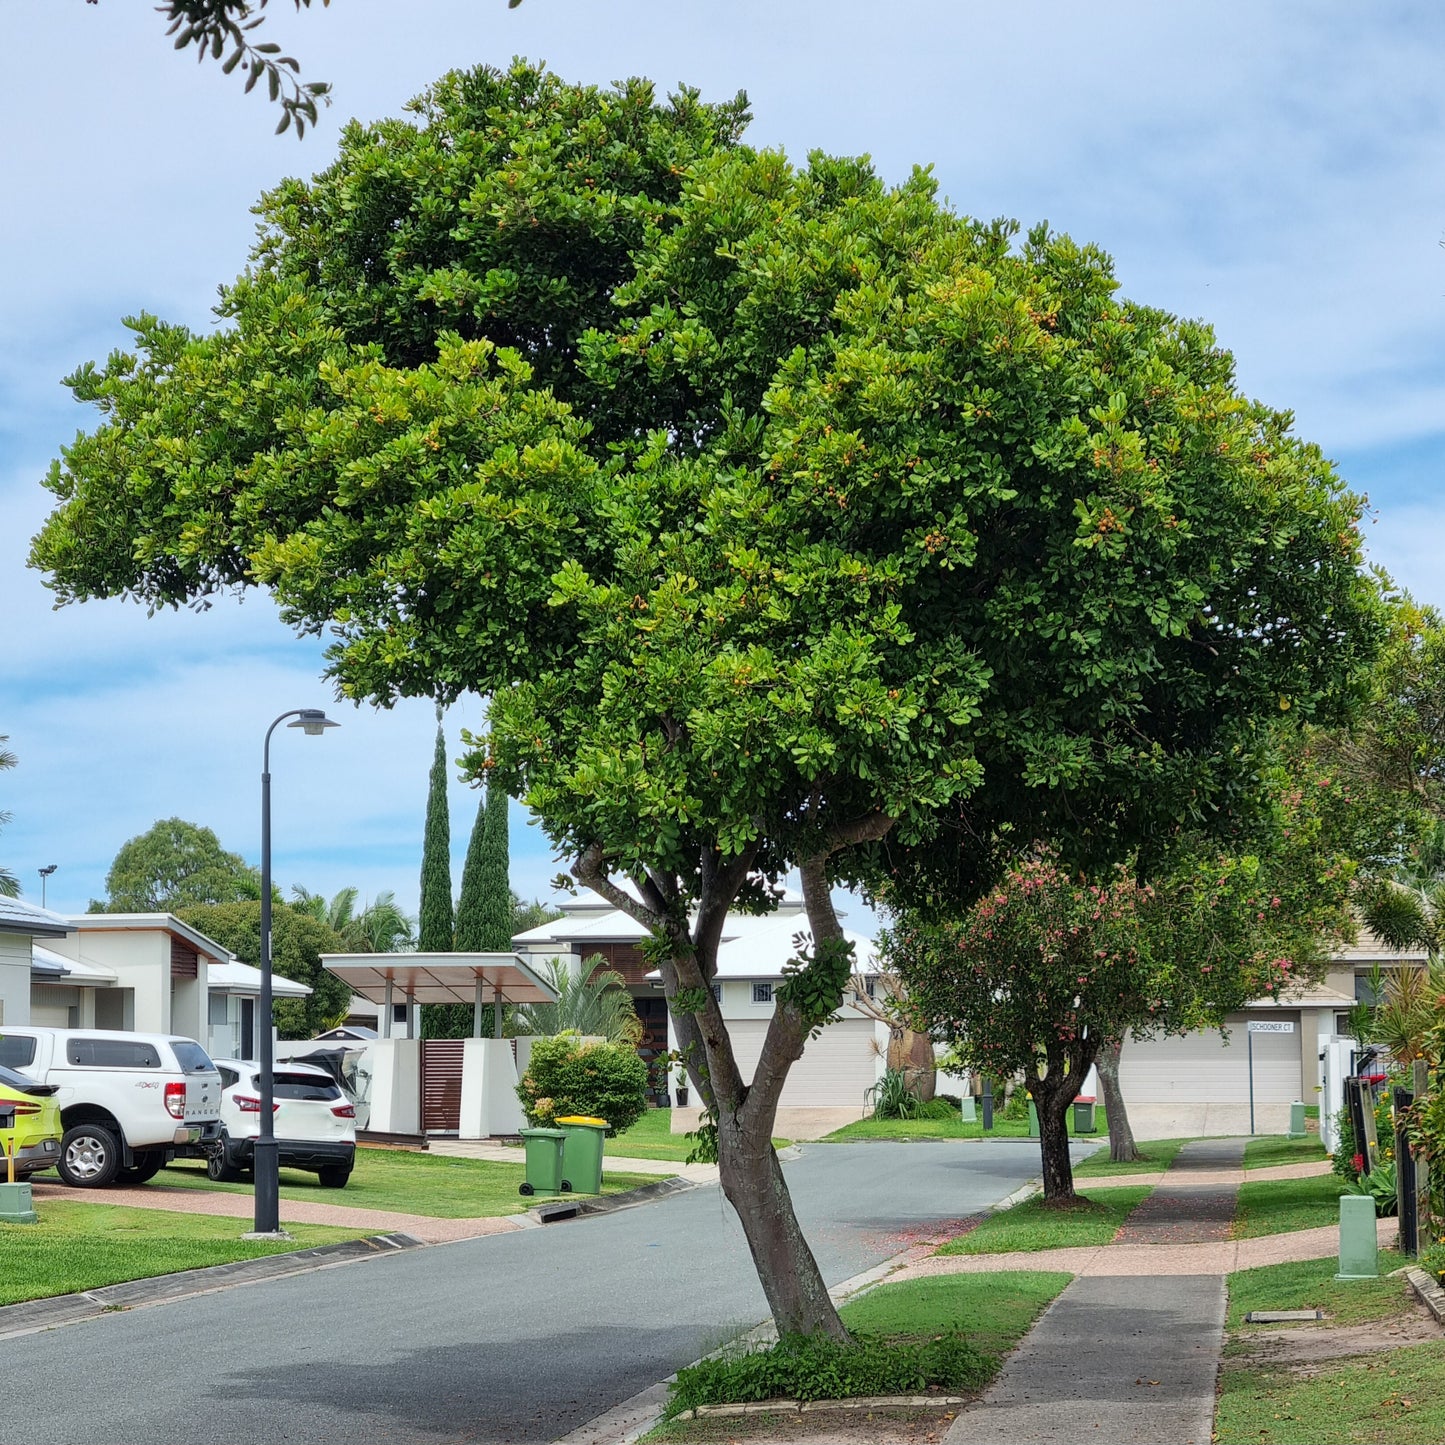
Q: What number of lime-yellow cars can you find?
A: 1